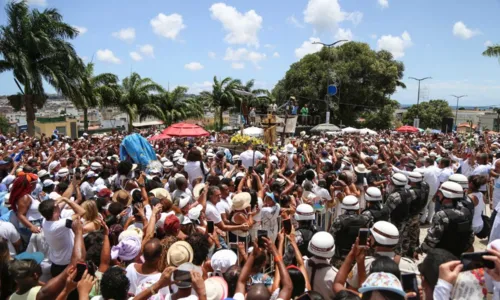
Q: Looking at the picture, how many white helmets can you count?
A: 9